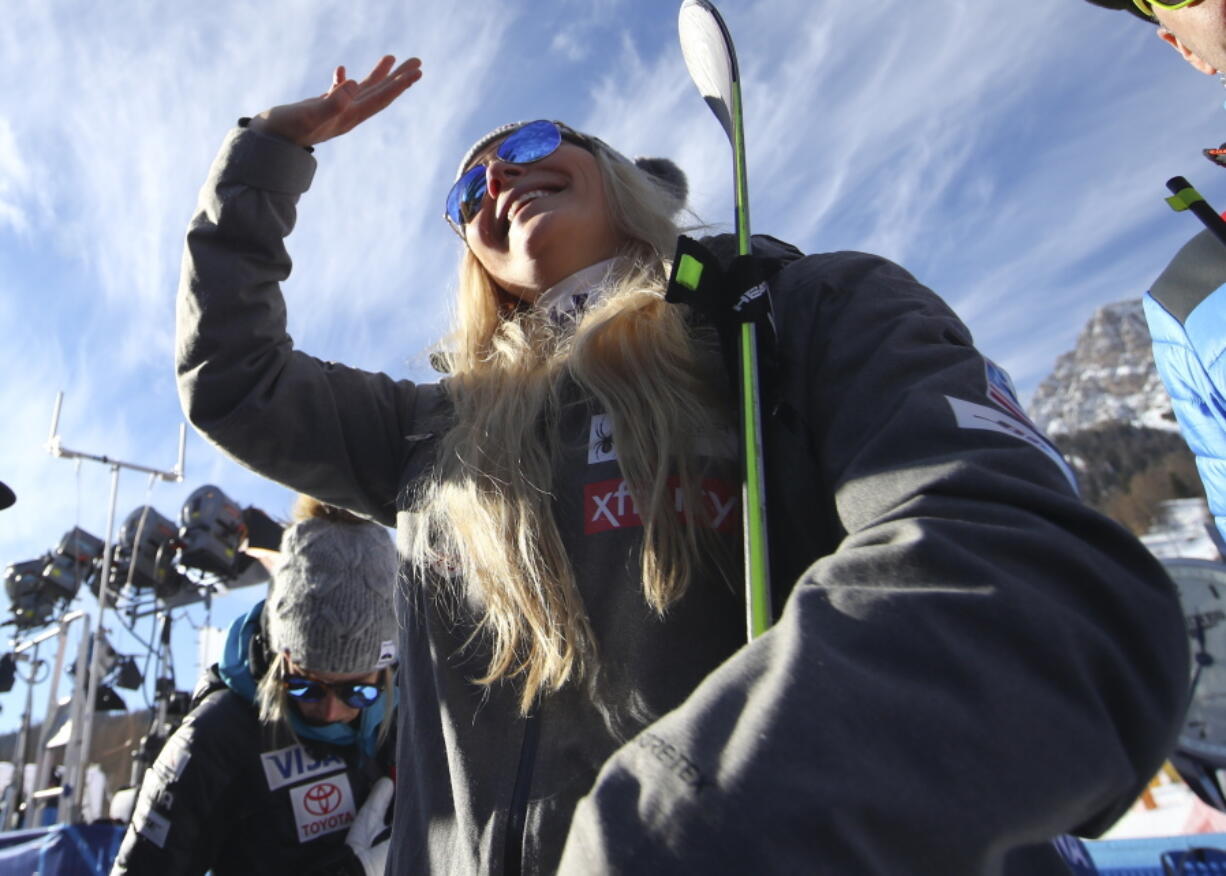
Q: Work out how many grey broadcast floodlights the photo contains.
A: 4